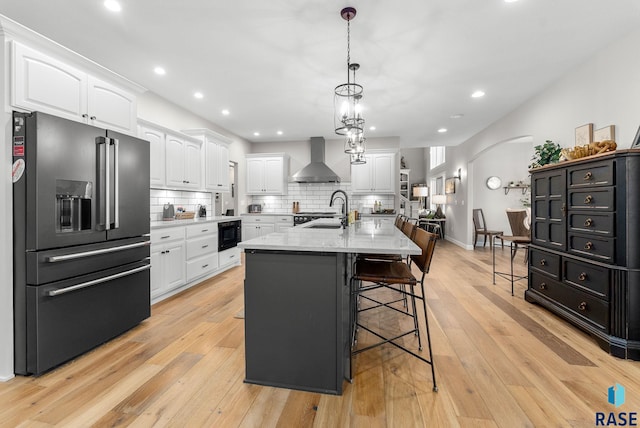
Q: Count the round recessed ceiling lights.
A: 10